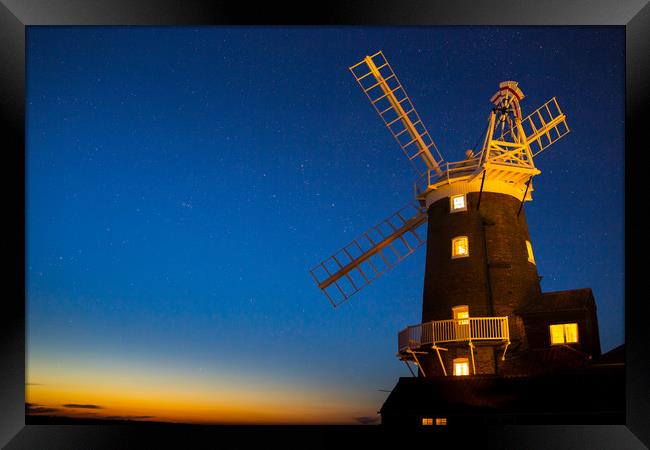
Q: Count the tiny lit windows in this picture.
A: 2